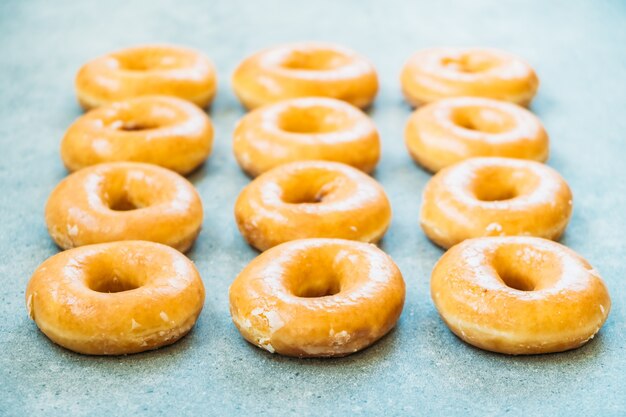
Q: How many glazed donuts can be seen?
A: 12